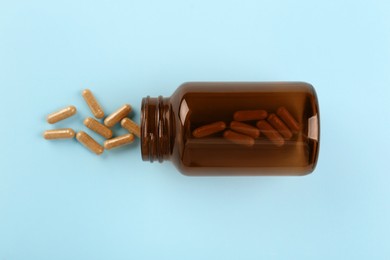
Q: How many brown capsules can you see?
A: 15